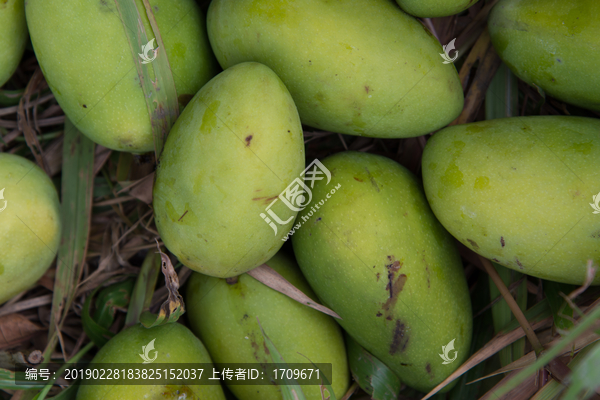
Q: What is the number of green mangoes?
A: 11